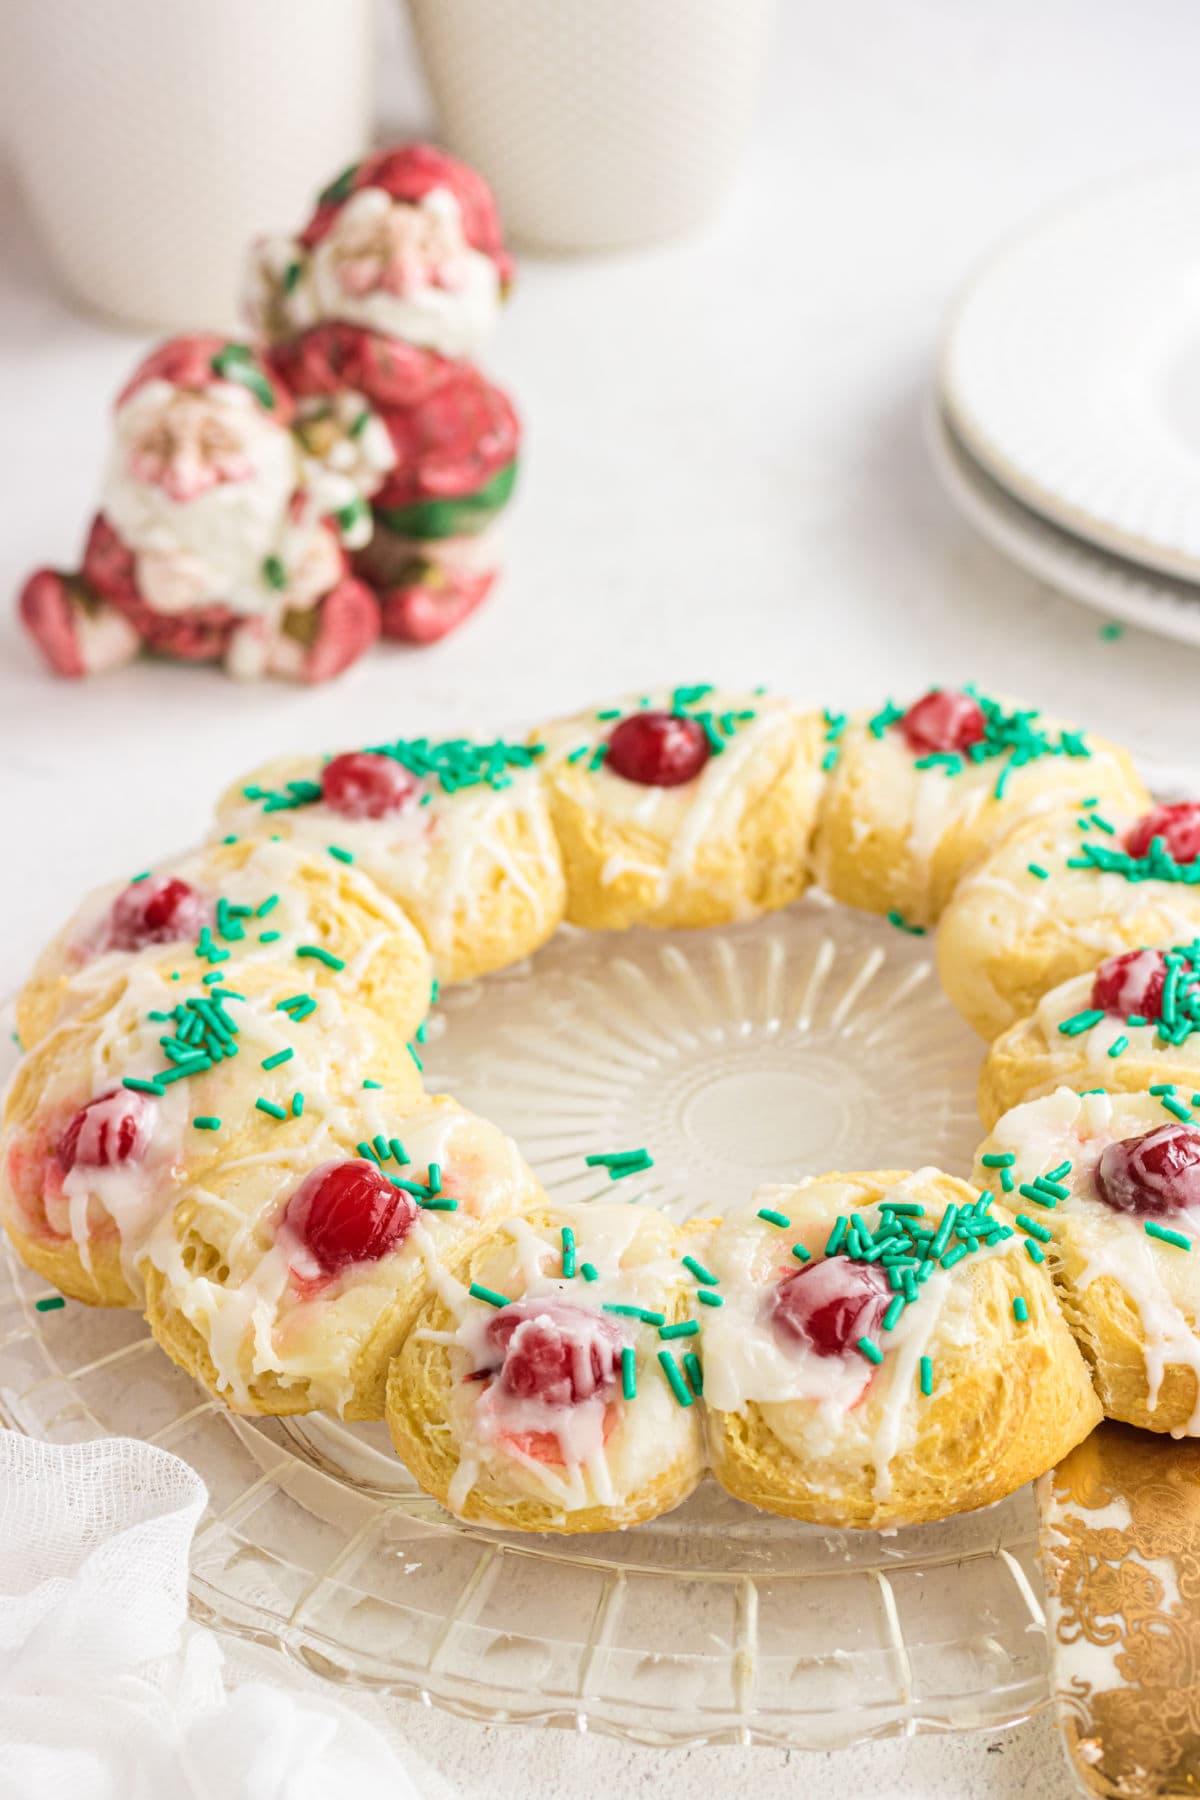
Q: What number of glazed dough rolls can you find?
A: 11